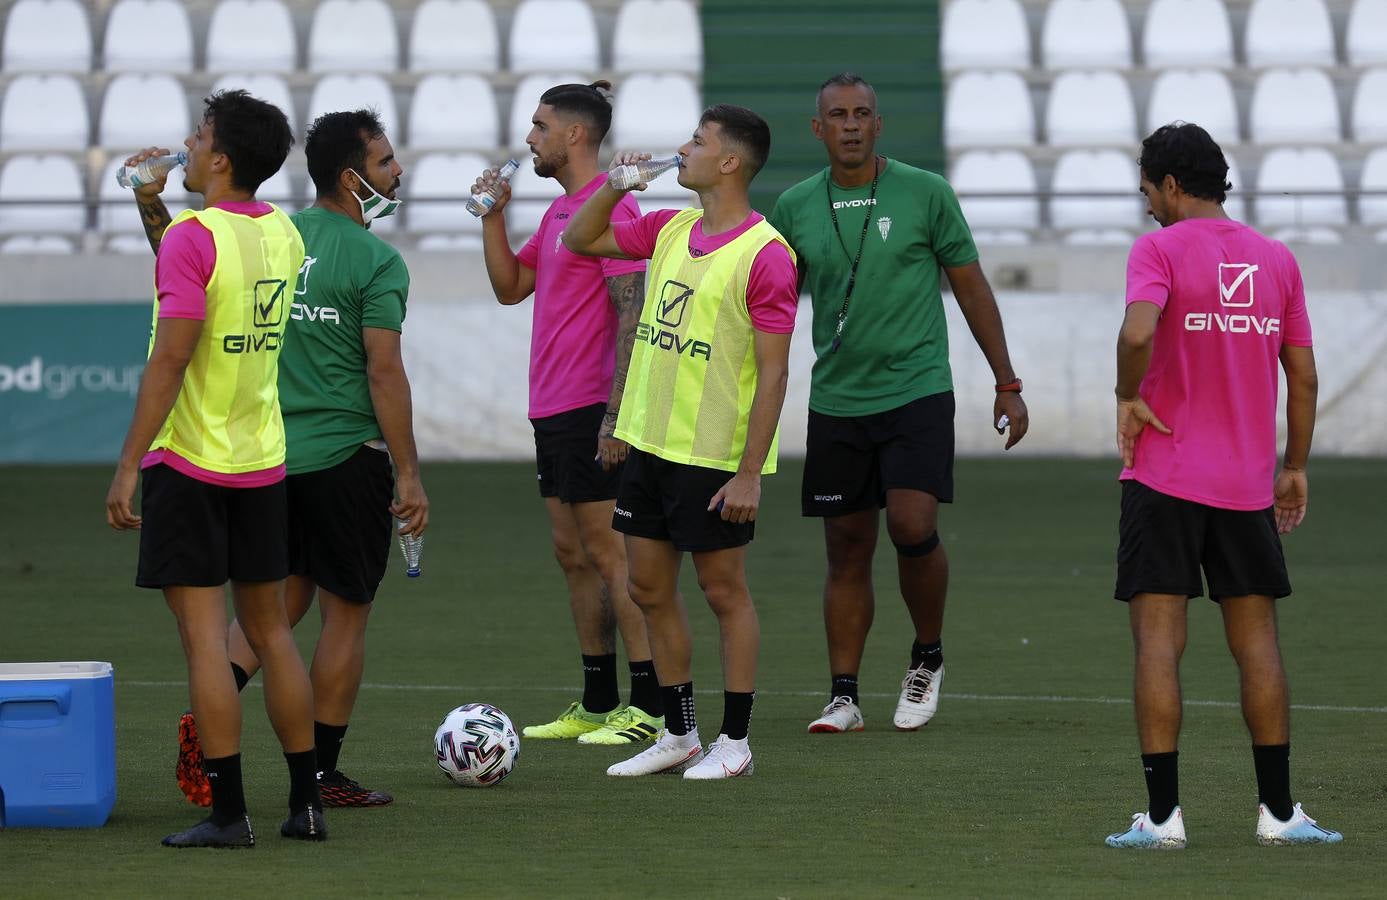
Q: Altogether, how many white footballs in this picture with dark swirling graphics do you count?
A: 1